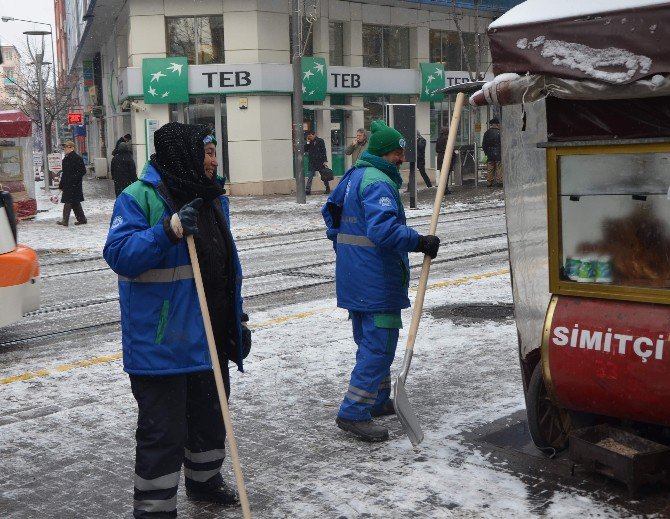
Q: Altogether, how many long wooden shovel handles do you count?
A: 2